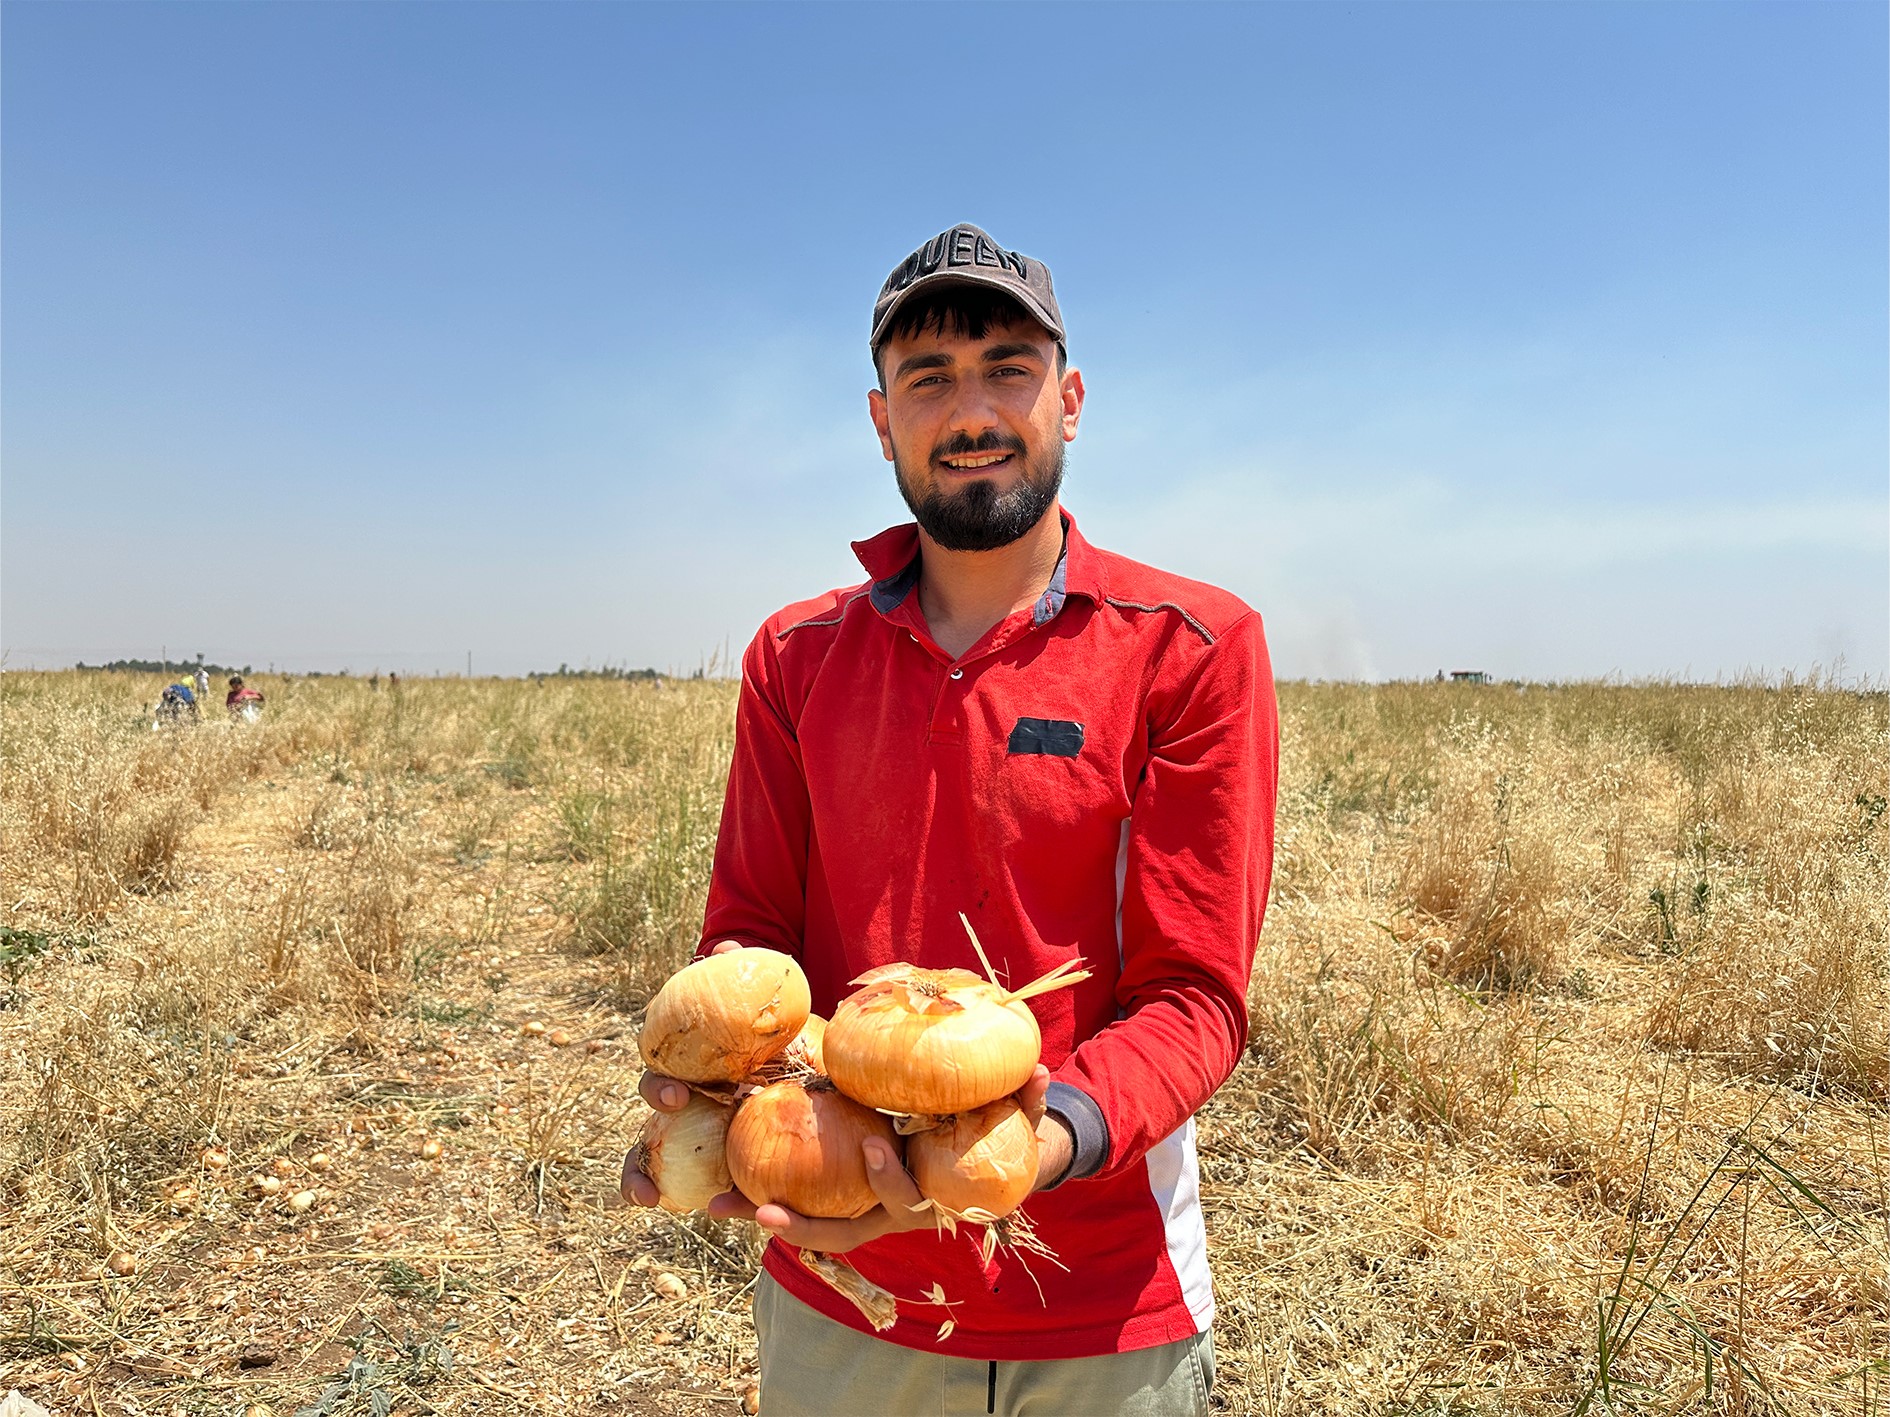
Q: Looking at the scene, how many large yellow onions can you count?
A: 6